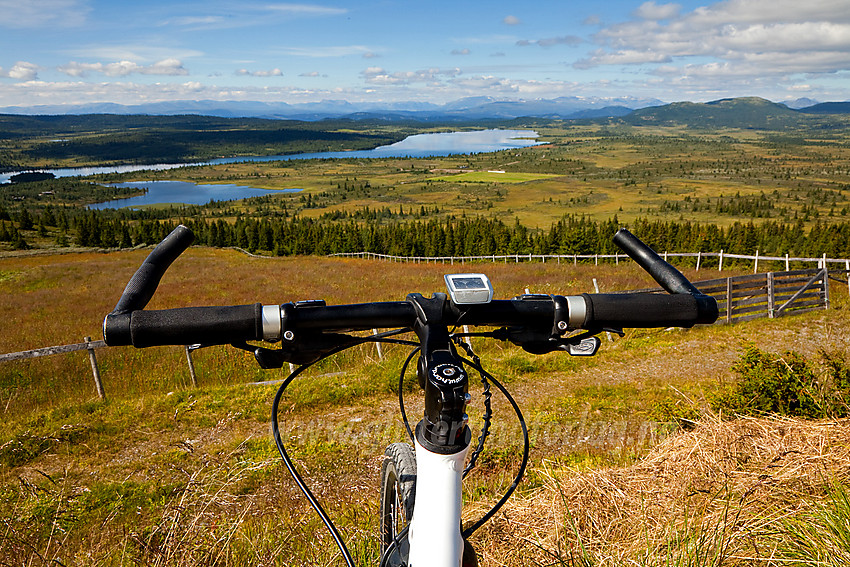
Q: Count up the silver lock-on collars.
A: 2